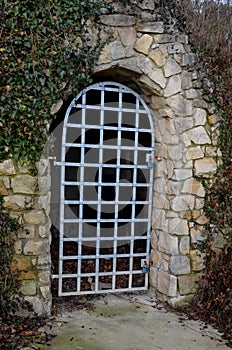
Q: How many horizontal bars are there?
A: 12